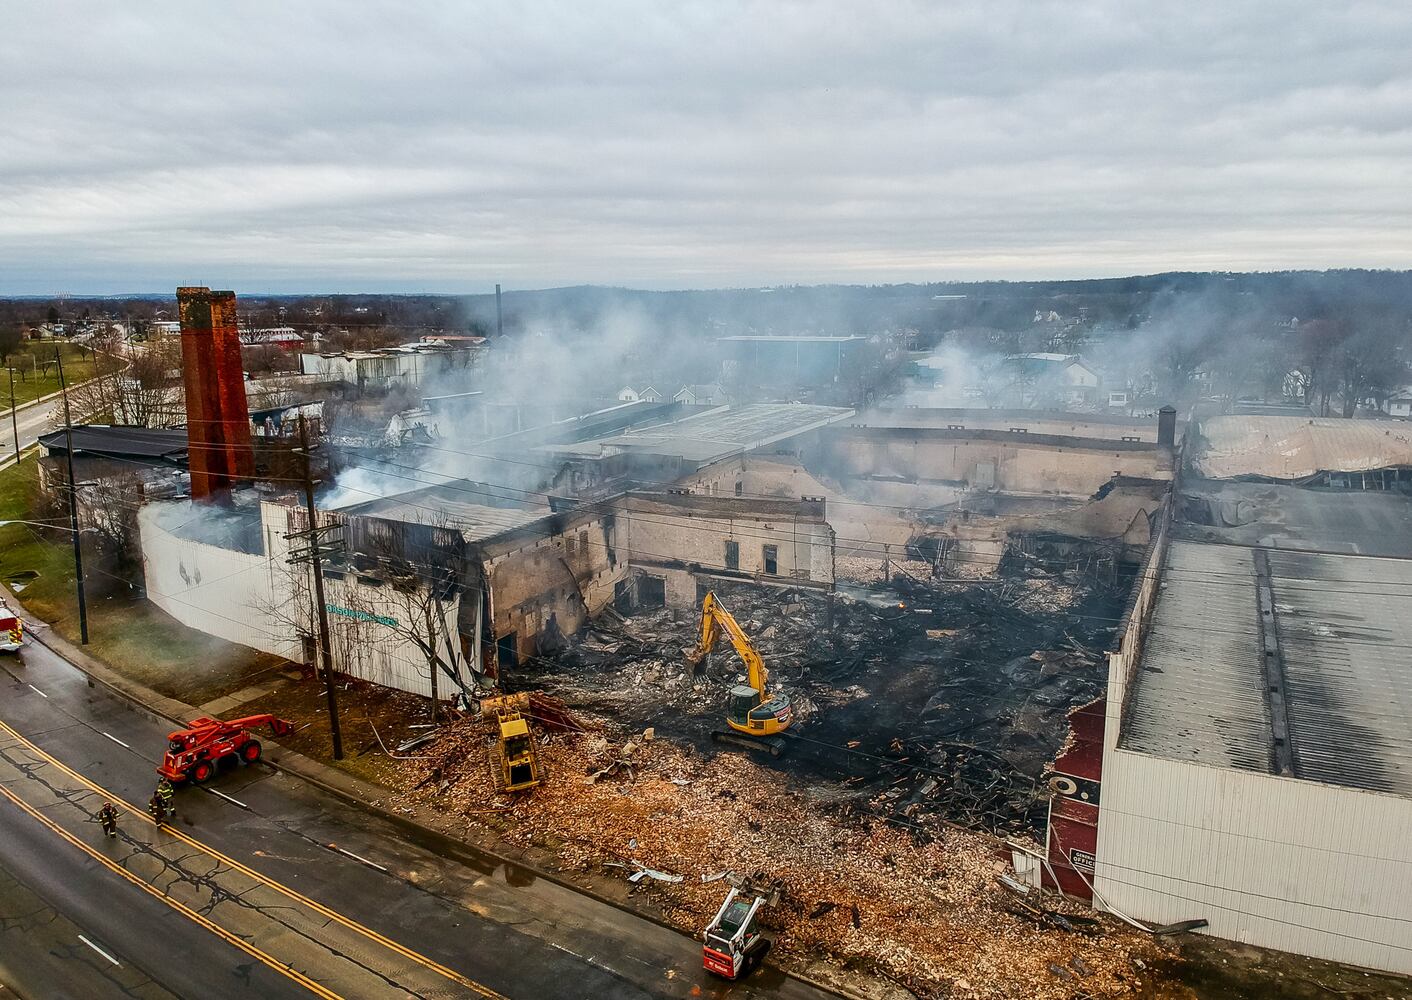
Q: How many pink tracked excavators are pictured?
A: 0